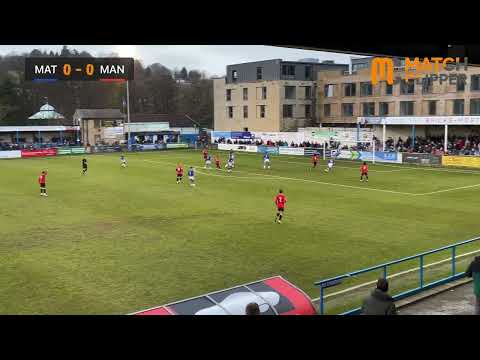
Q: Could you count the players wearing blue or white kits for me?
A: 7